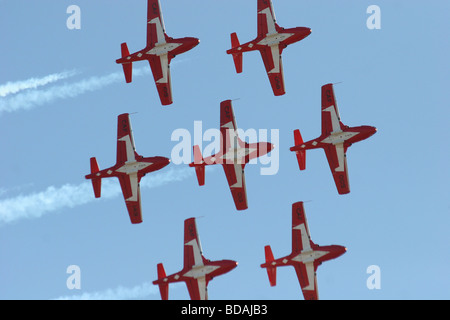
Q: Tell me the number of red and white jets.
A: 7